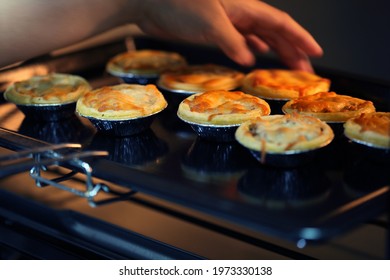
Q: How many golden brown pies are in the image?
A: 9